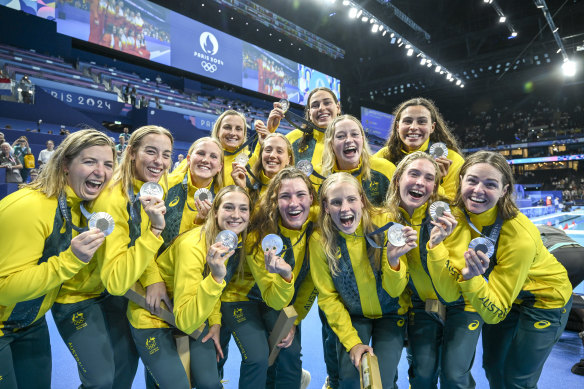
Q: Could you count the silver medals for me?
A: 12